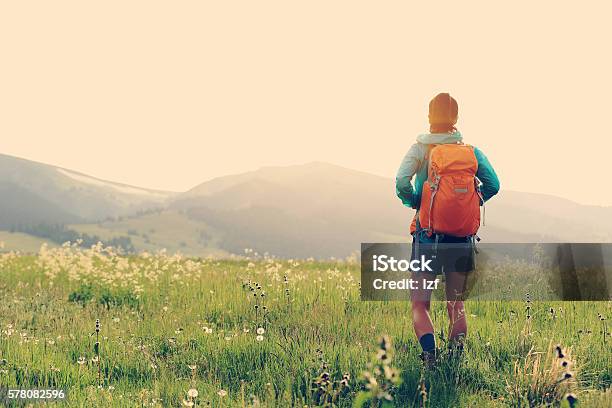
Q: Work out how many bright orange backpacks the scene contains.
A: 1